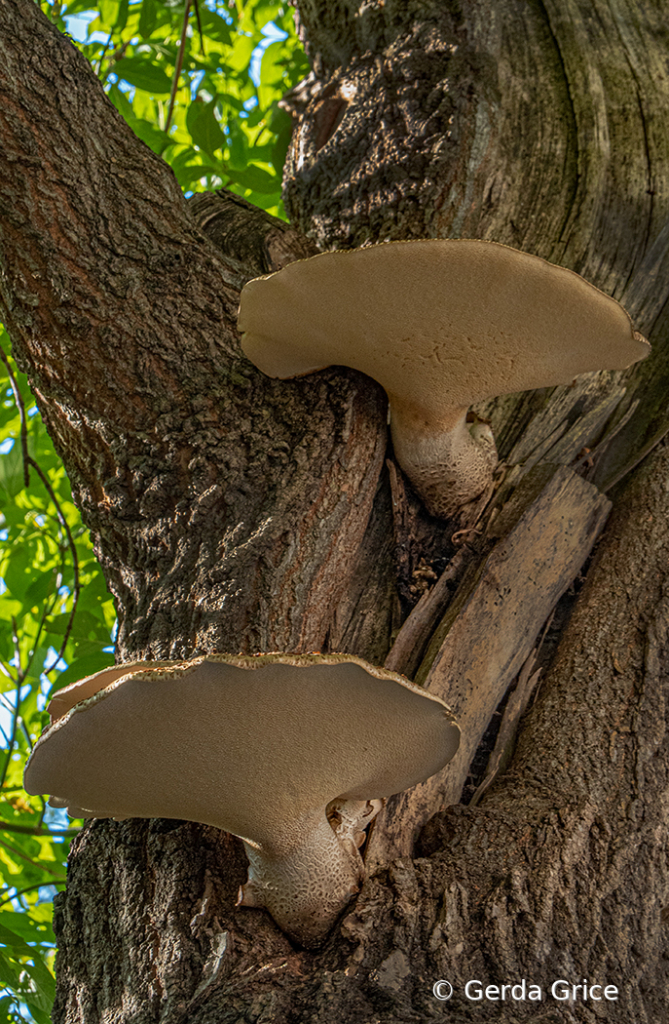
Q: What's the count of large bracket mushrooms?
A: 2